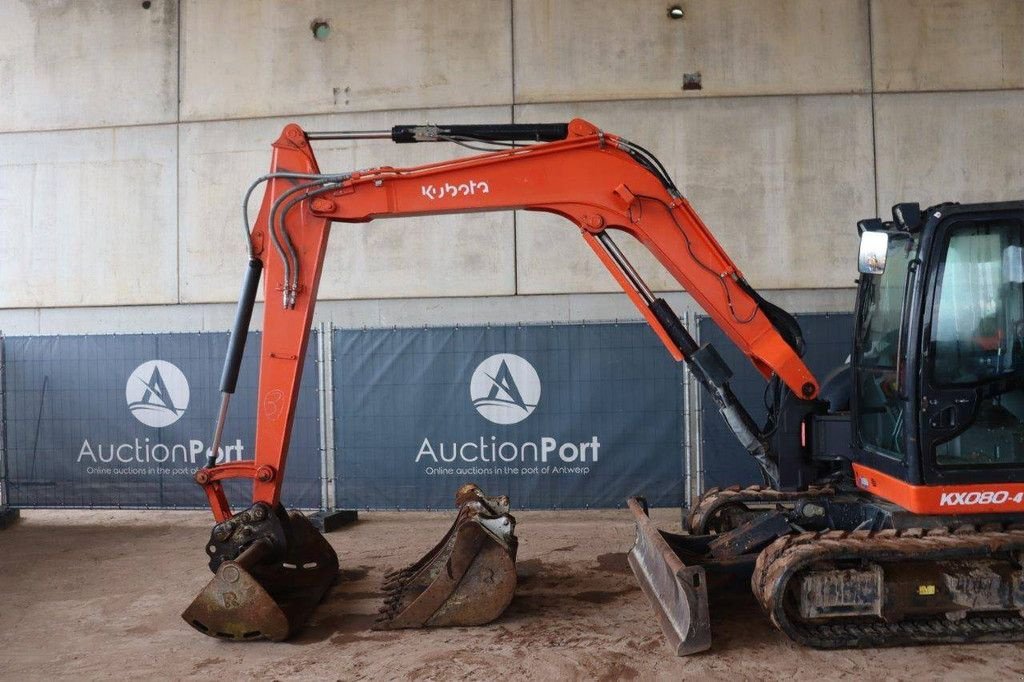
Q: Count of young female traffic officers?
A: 0